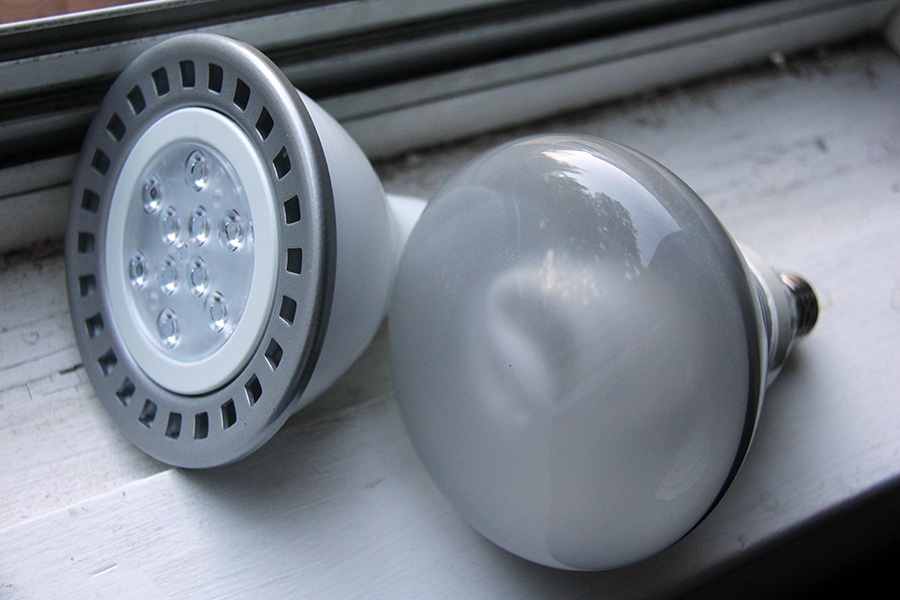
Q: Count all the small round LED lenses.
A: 10